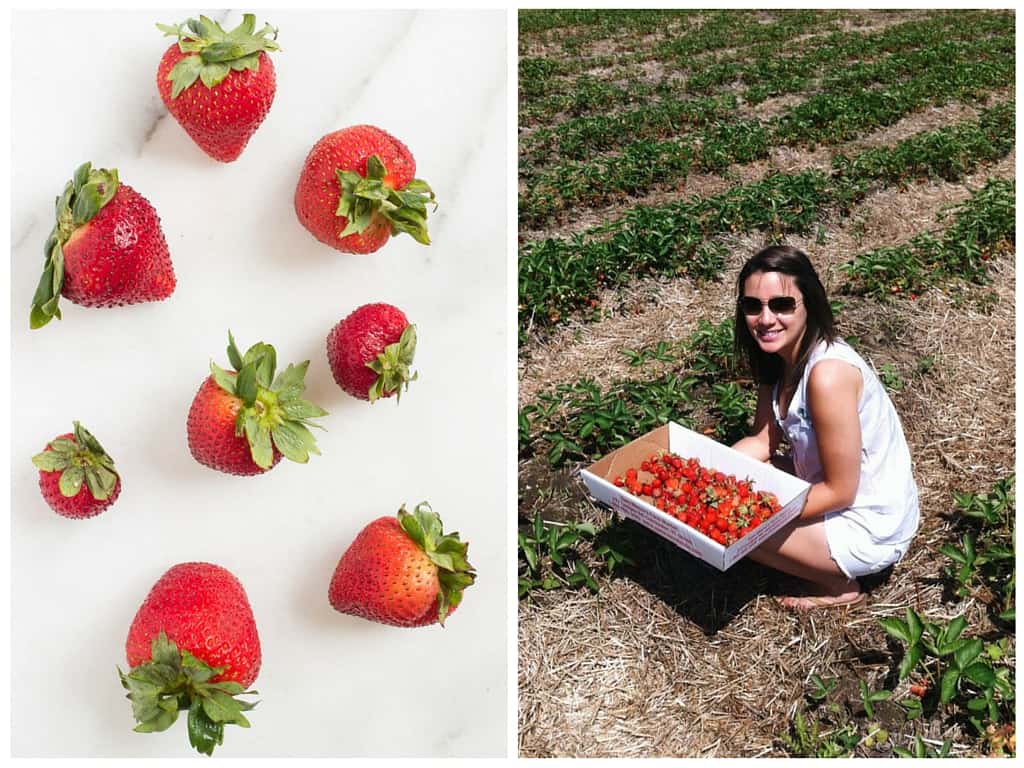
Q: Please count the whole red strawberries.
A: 8